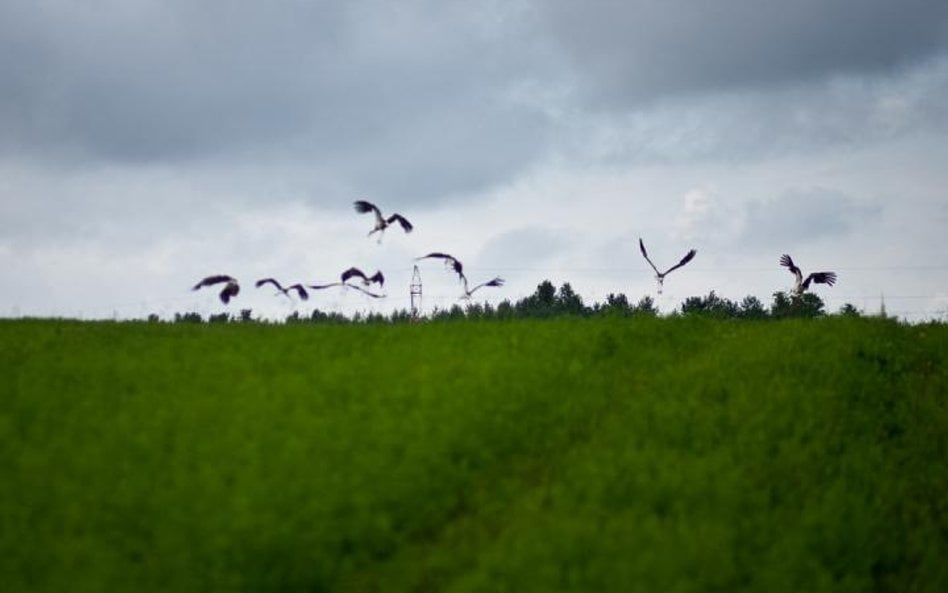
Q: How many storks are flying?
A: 9